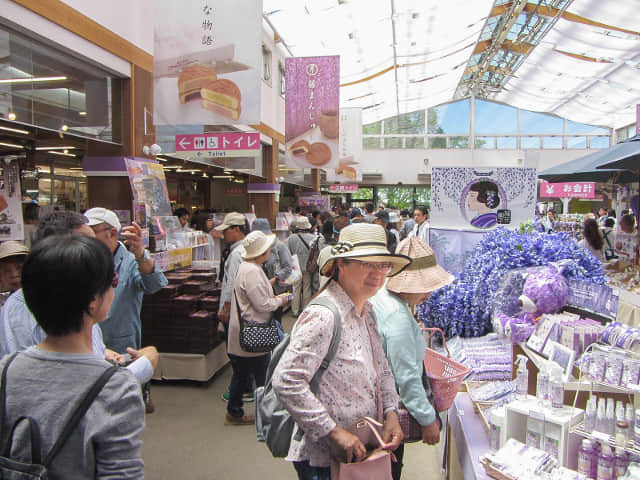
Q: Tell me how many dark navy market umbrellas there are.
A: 2